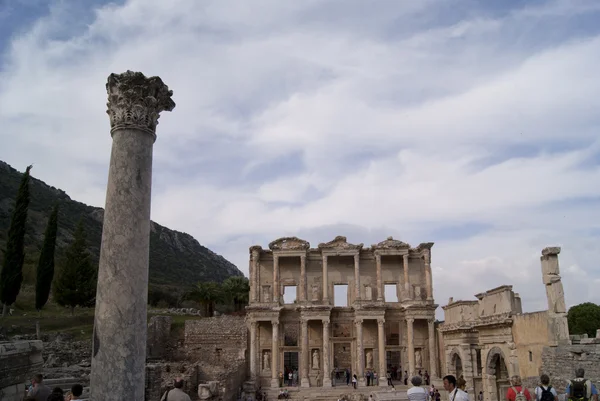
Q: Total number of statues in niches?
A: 4